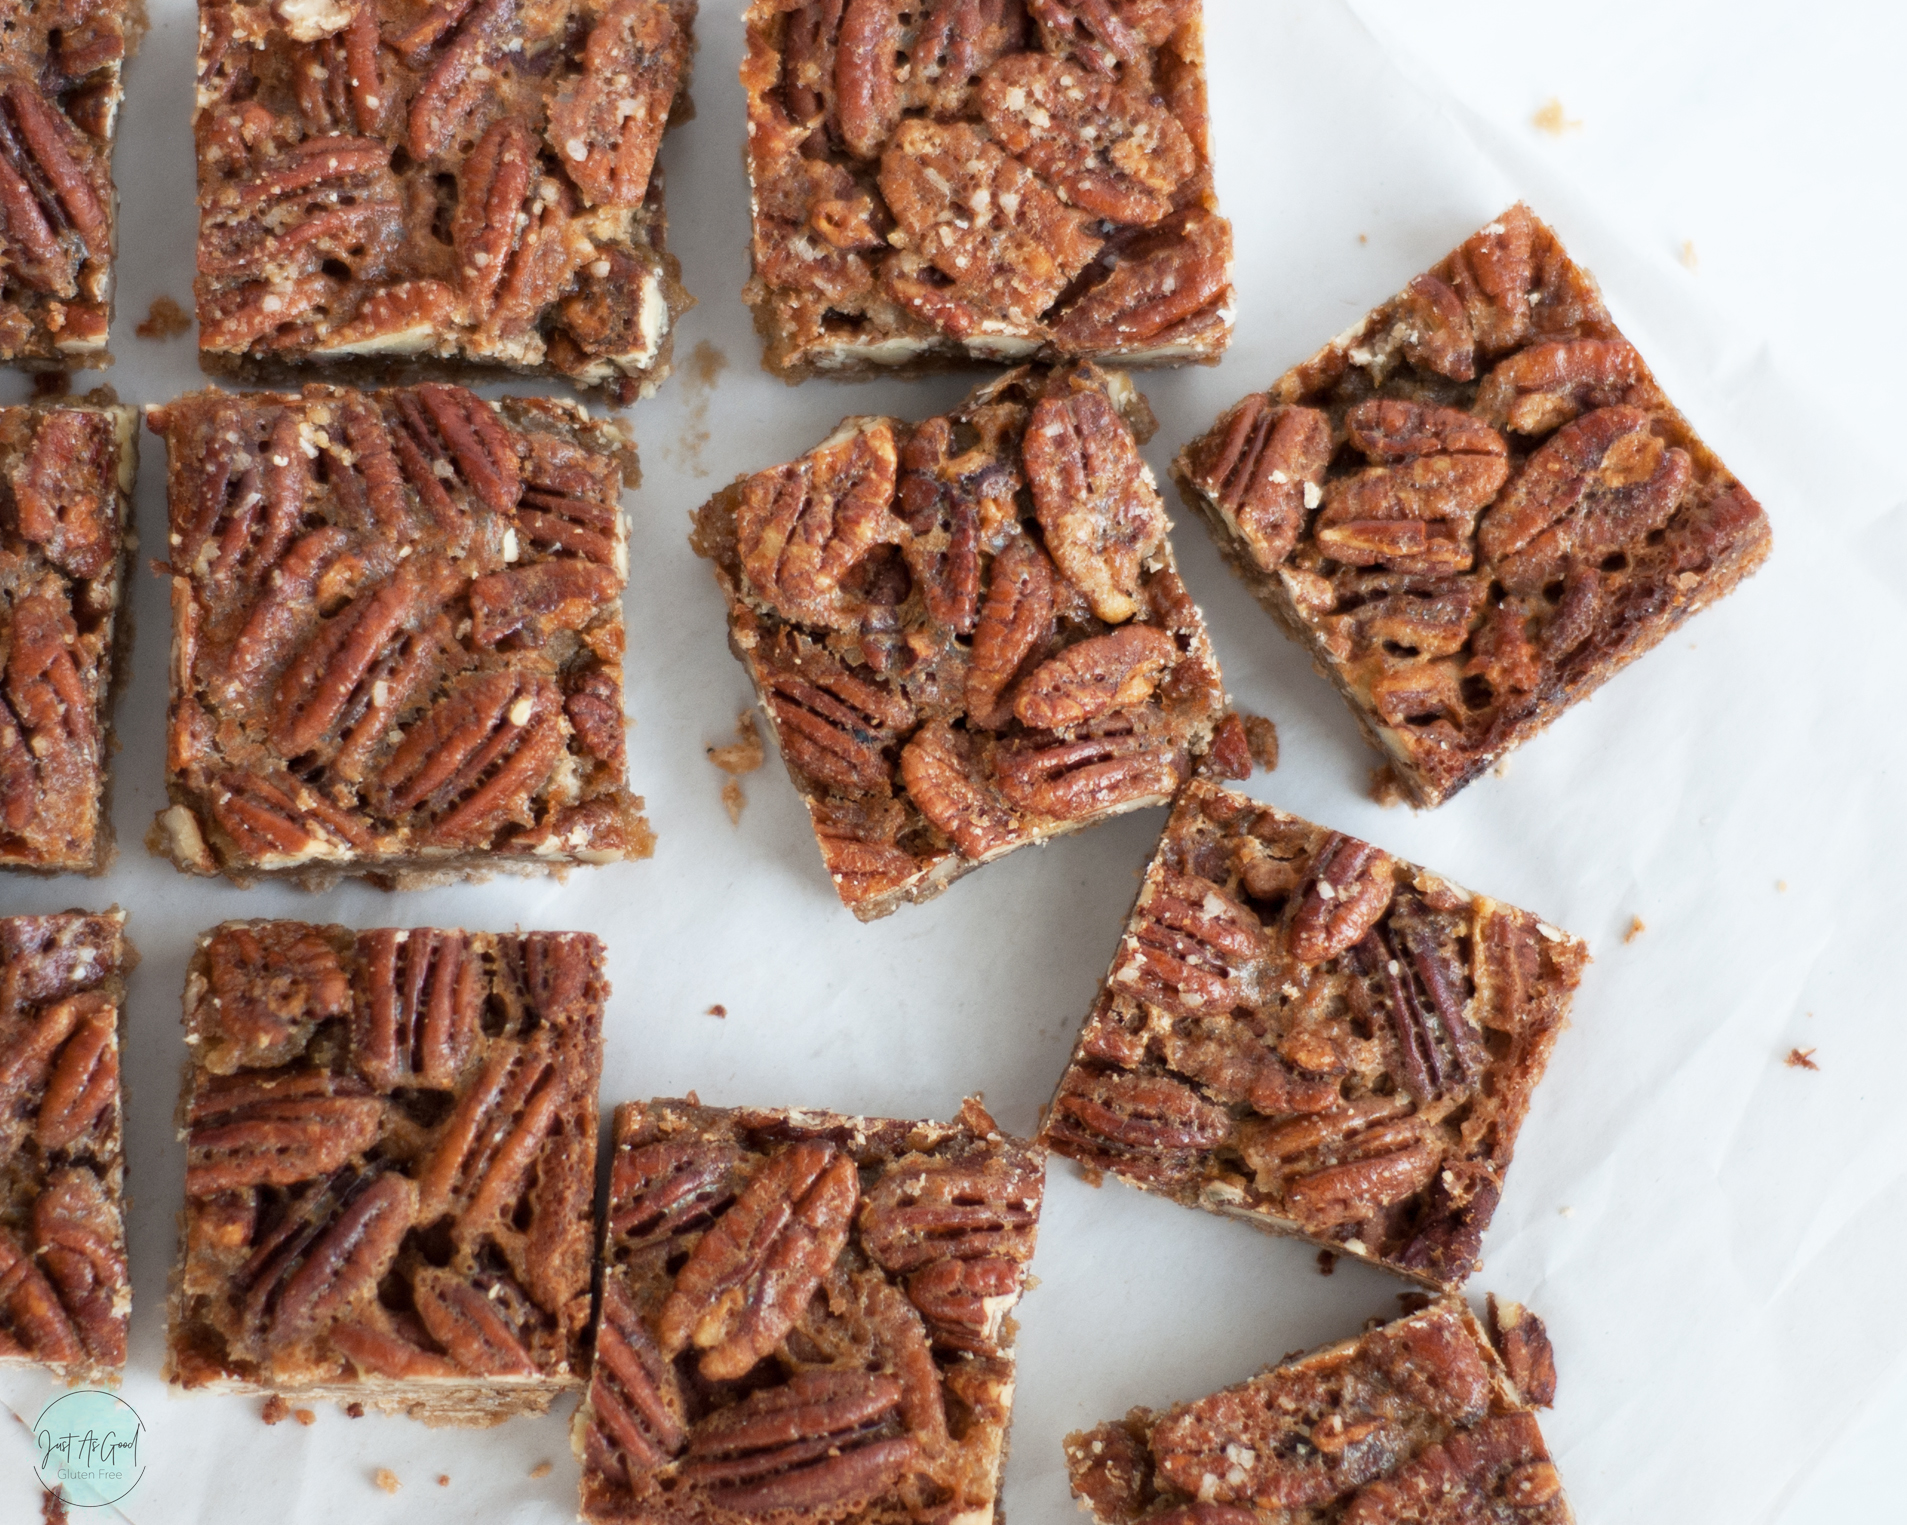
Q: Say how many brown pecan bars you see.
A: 12